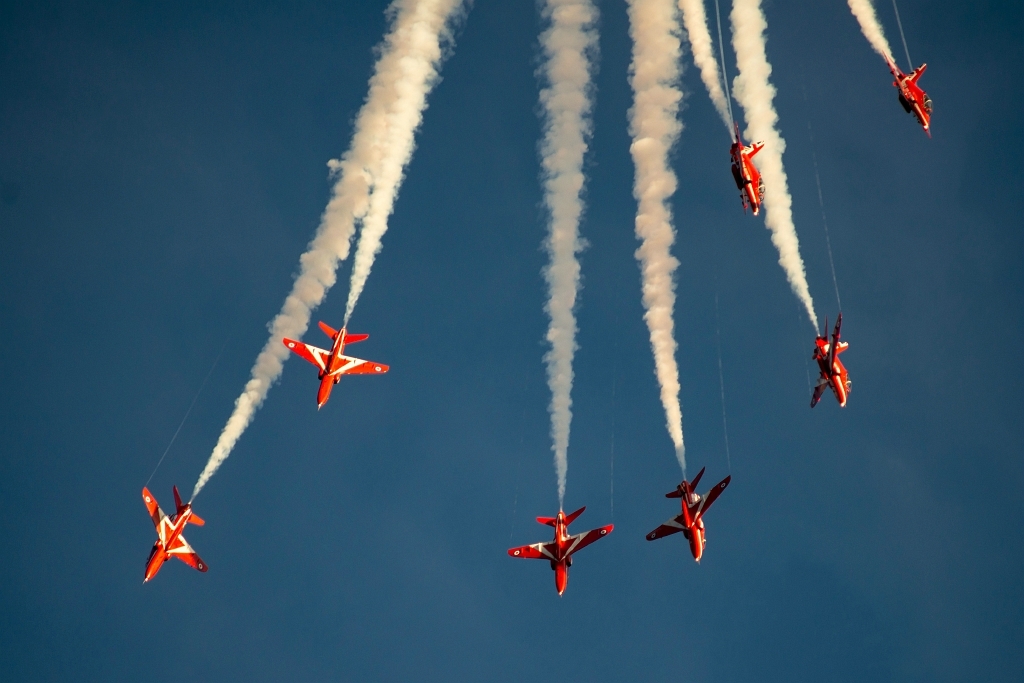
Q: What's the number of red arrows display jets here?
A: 7